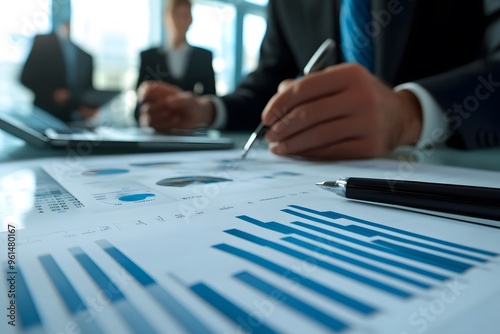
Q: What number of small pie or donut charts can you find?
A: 3